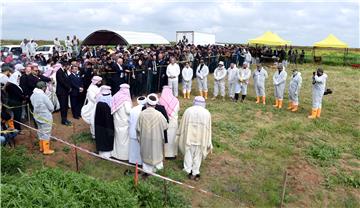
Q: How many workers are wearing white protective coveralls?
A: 11